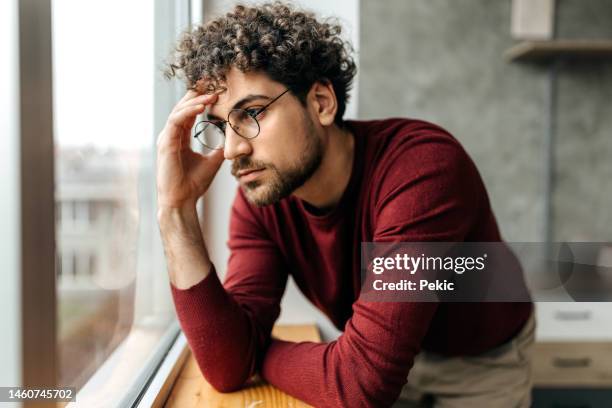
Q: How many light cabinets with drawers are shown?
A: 1